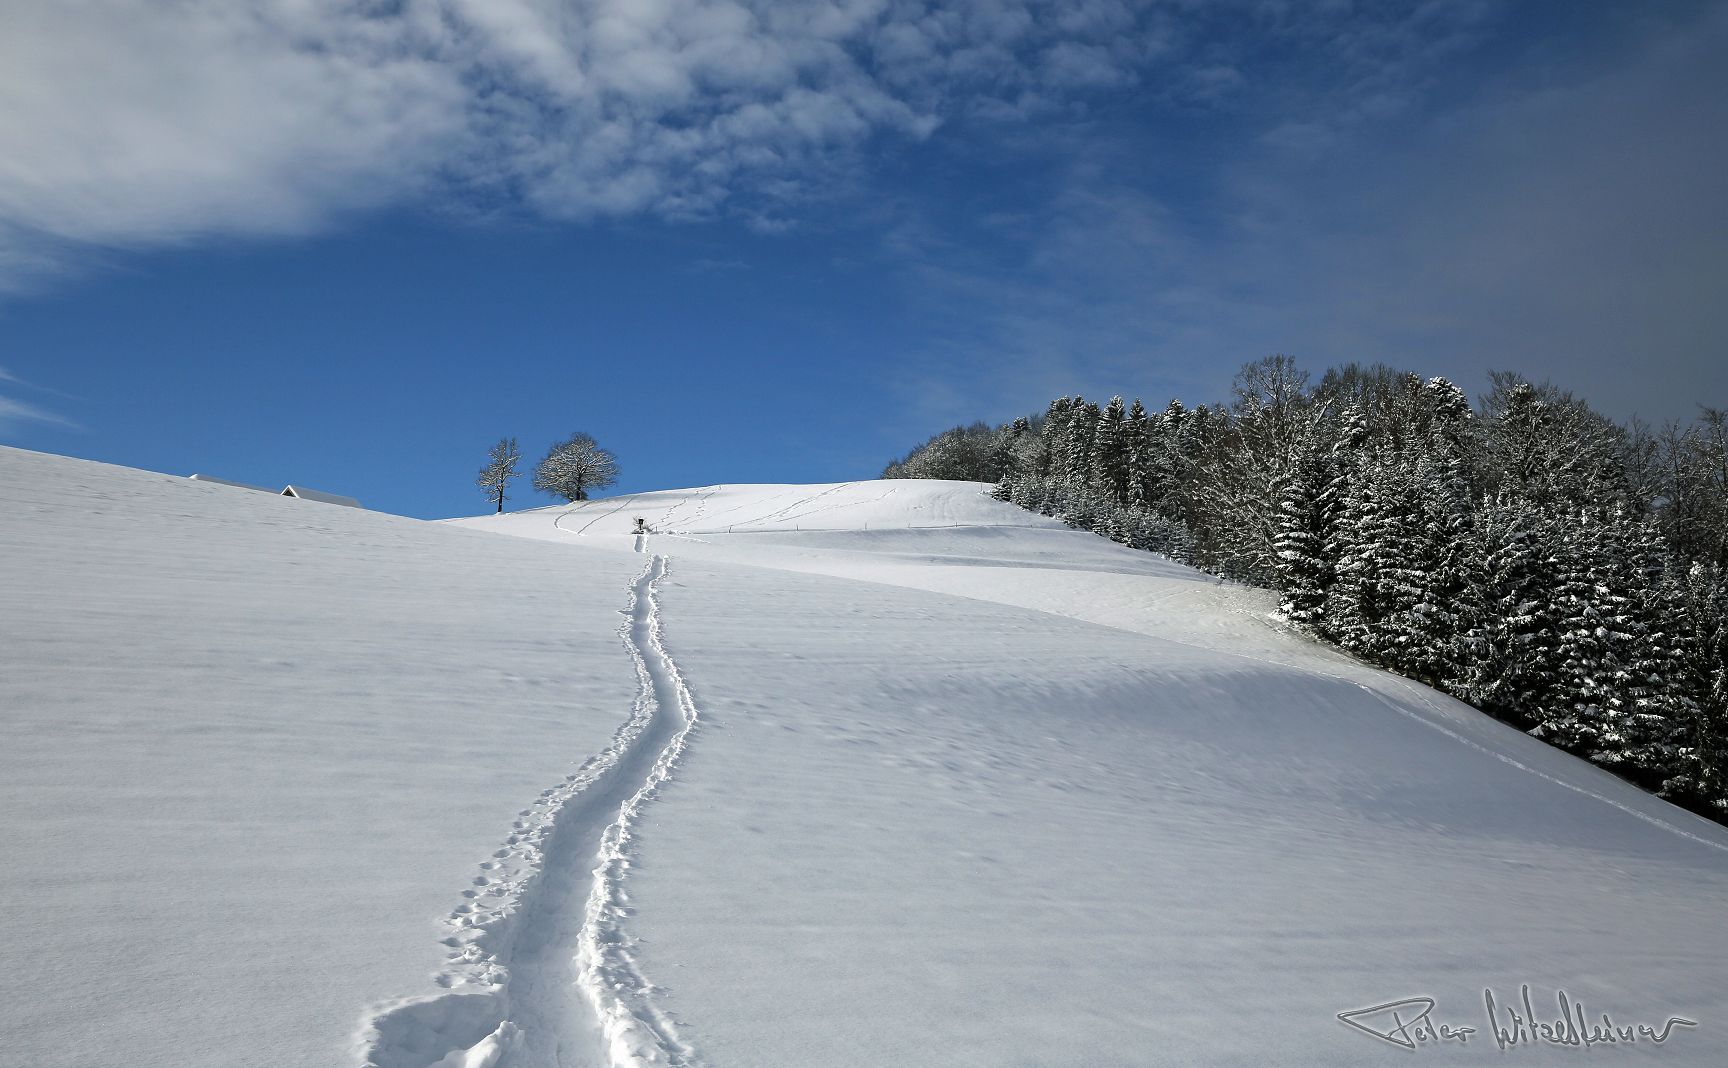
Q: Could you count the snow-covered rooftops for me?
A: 2